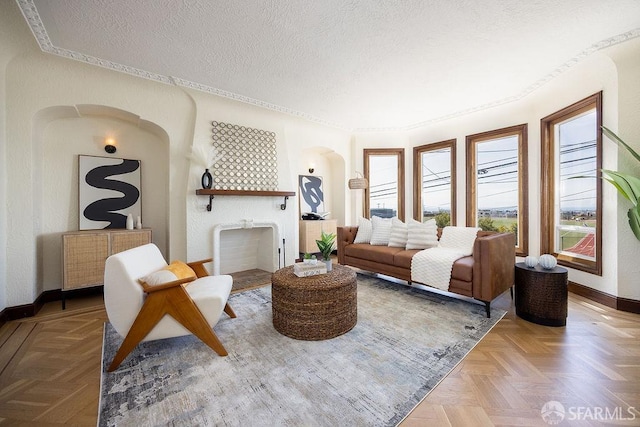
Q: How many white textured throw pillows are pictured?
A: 4